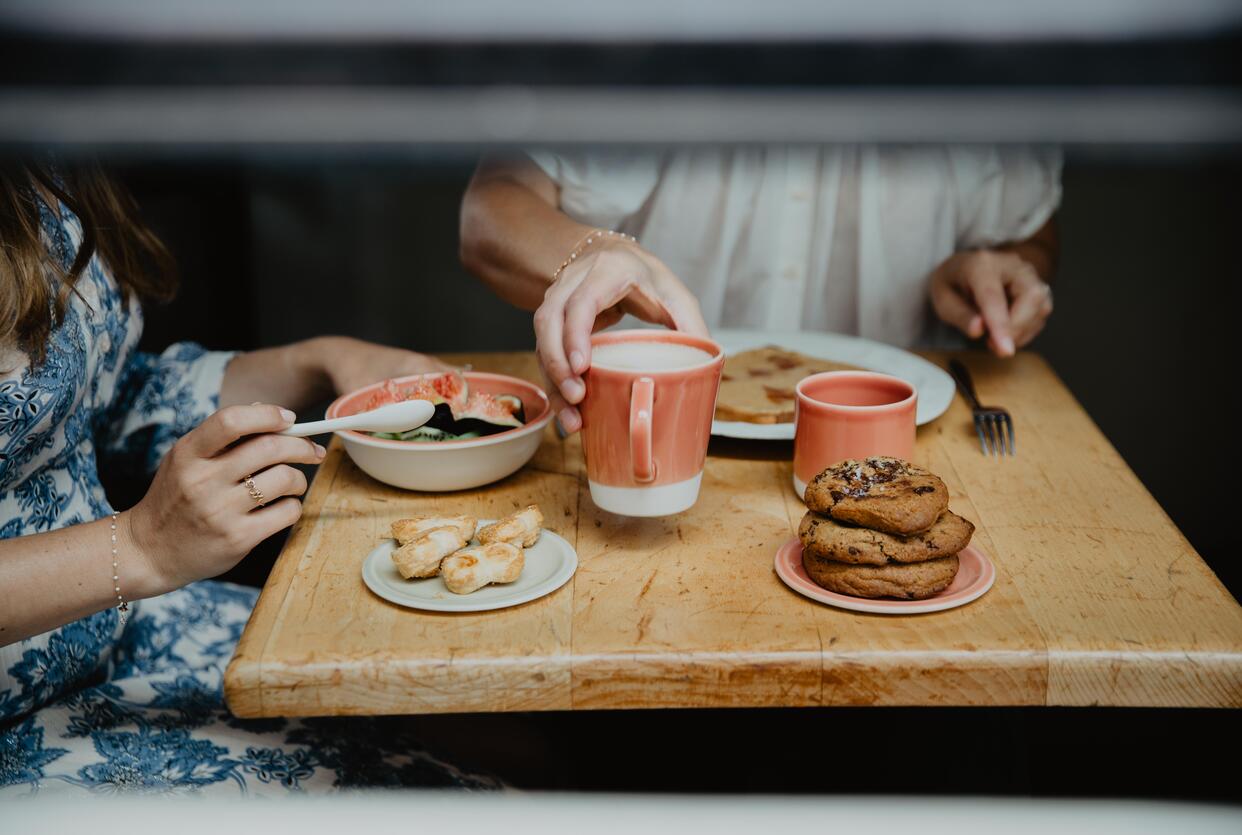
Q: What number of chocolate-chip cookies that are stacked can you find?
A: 3